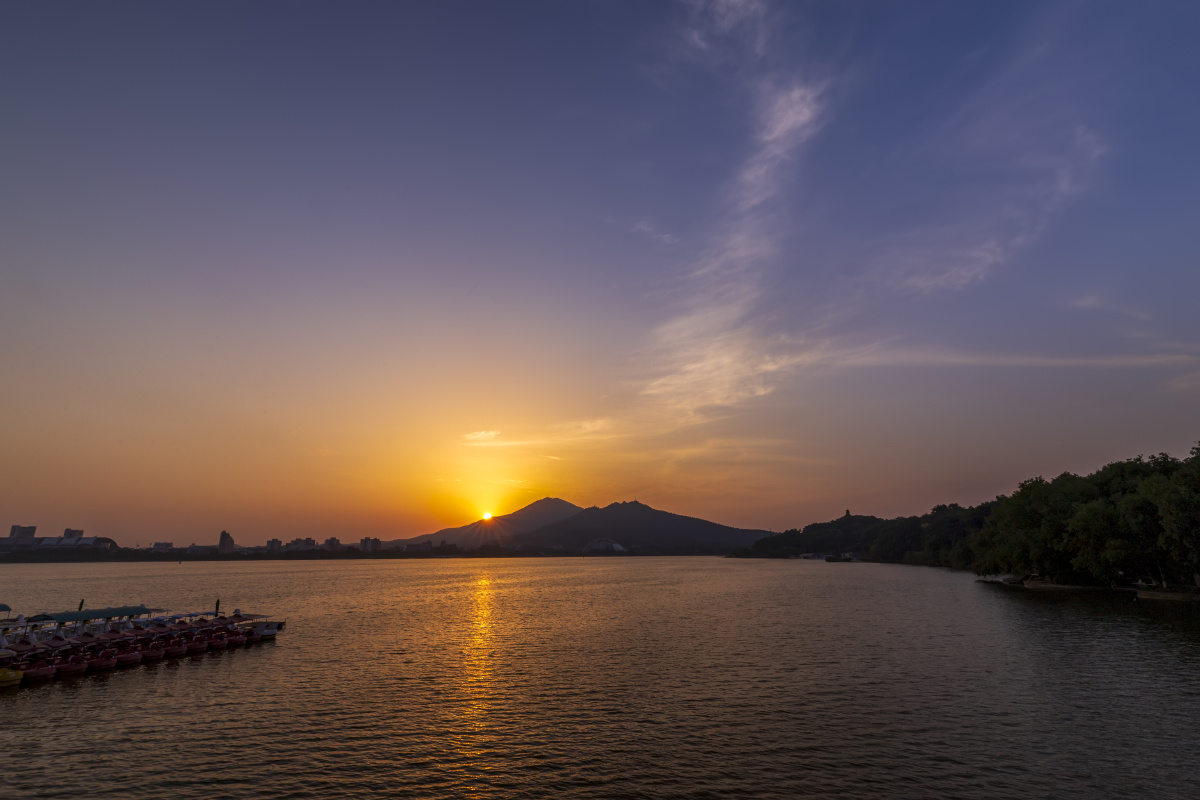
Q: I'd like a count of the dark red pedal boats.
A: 10